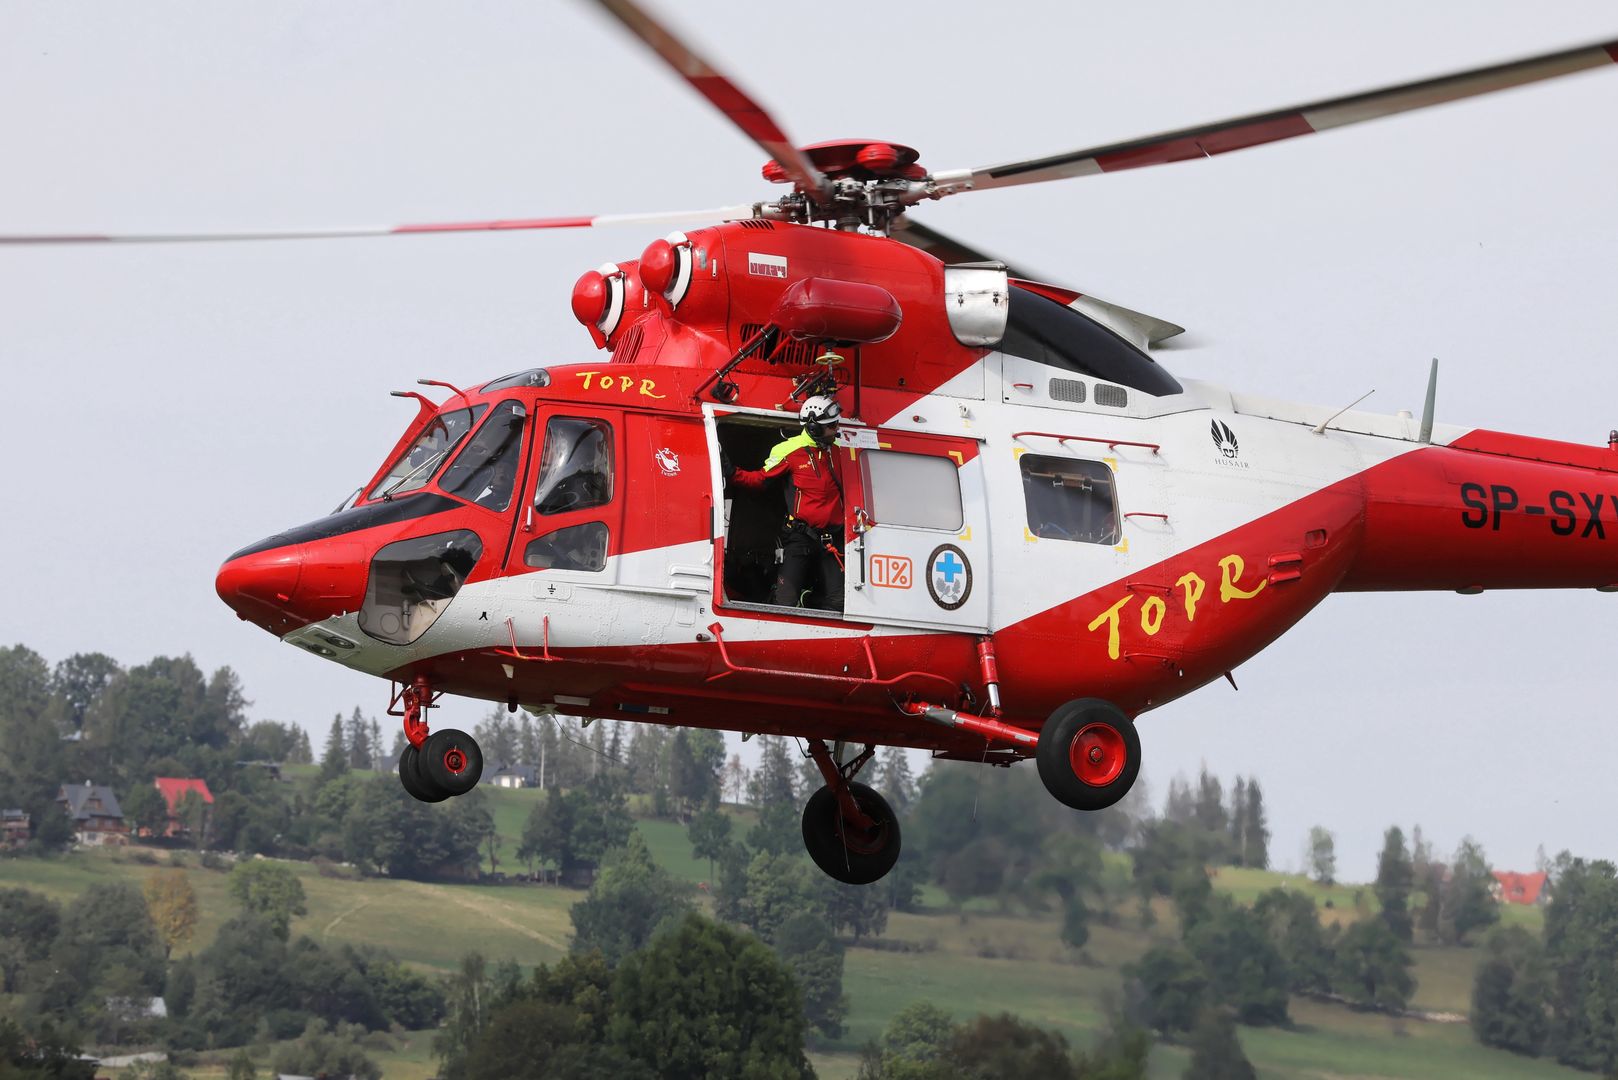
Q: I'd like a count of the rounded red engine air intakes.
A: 2